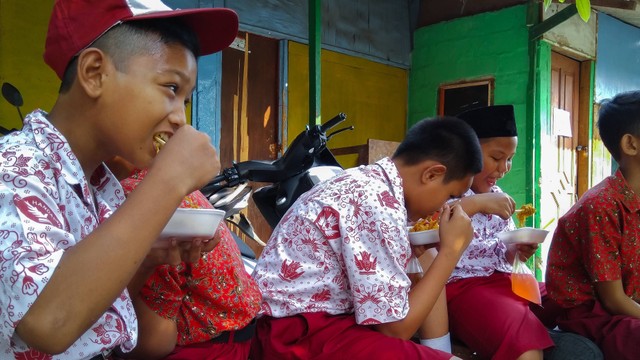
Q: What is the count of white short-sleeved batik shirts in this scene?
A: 3